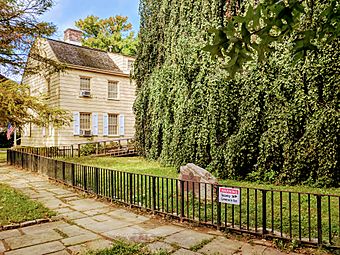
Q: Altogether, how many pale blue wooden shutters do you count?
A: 4